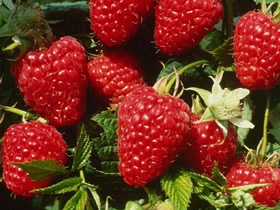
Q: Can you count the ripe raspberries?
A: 9